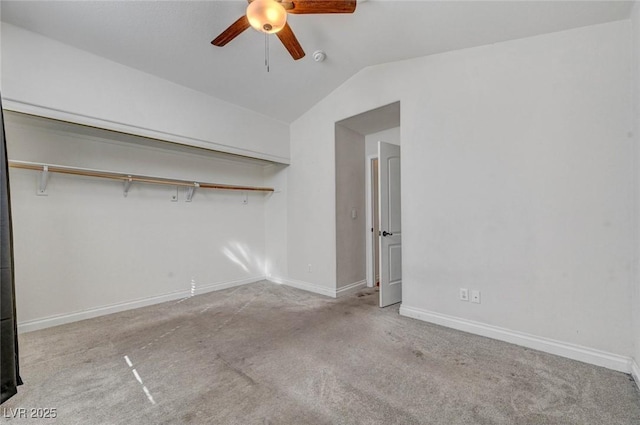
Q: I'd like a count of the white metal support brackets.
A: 3